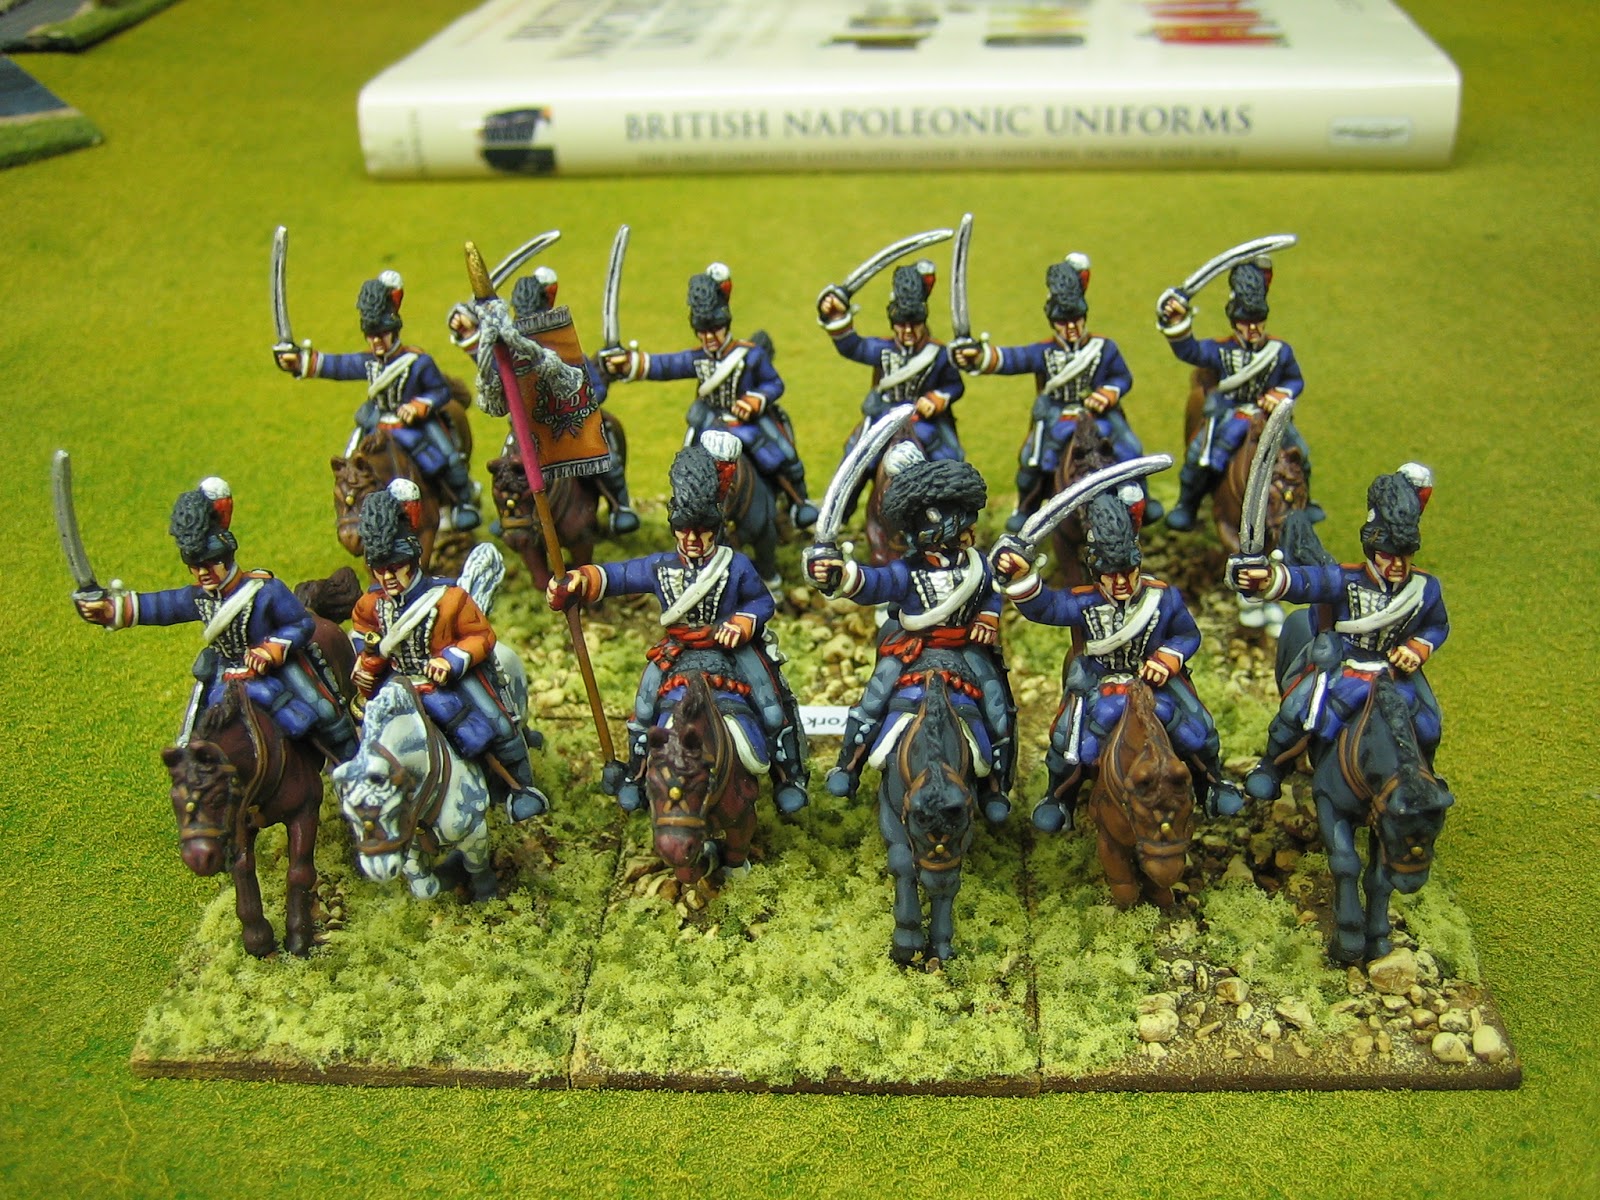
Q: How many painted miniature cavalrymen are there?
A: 12